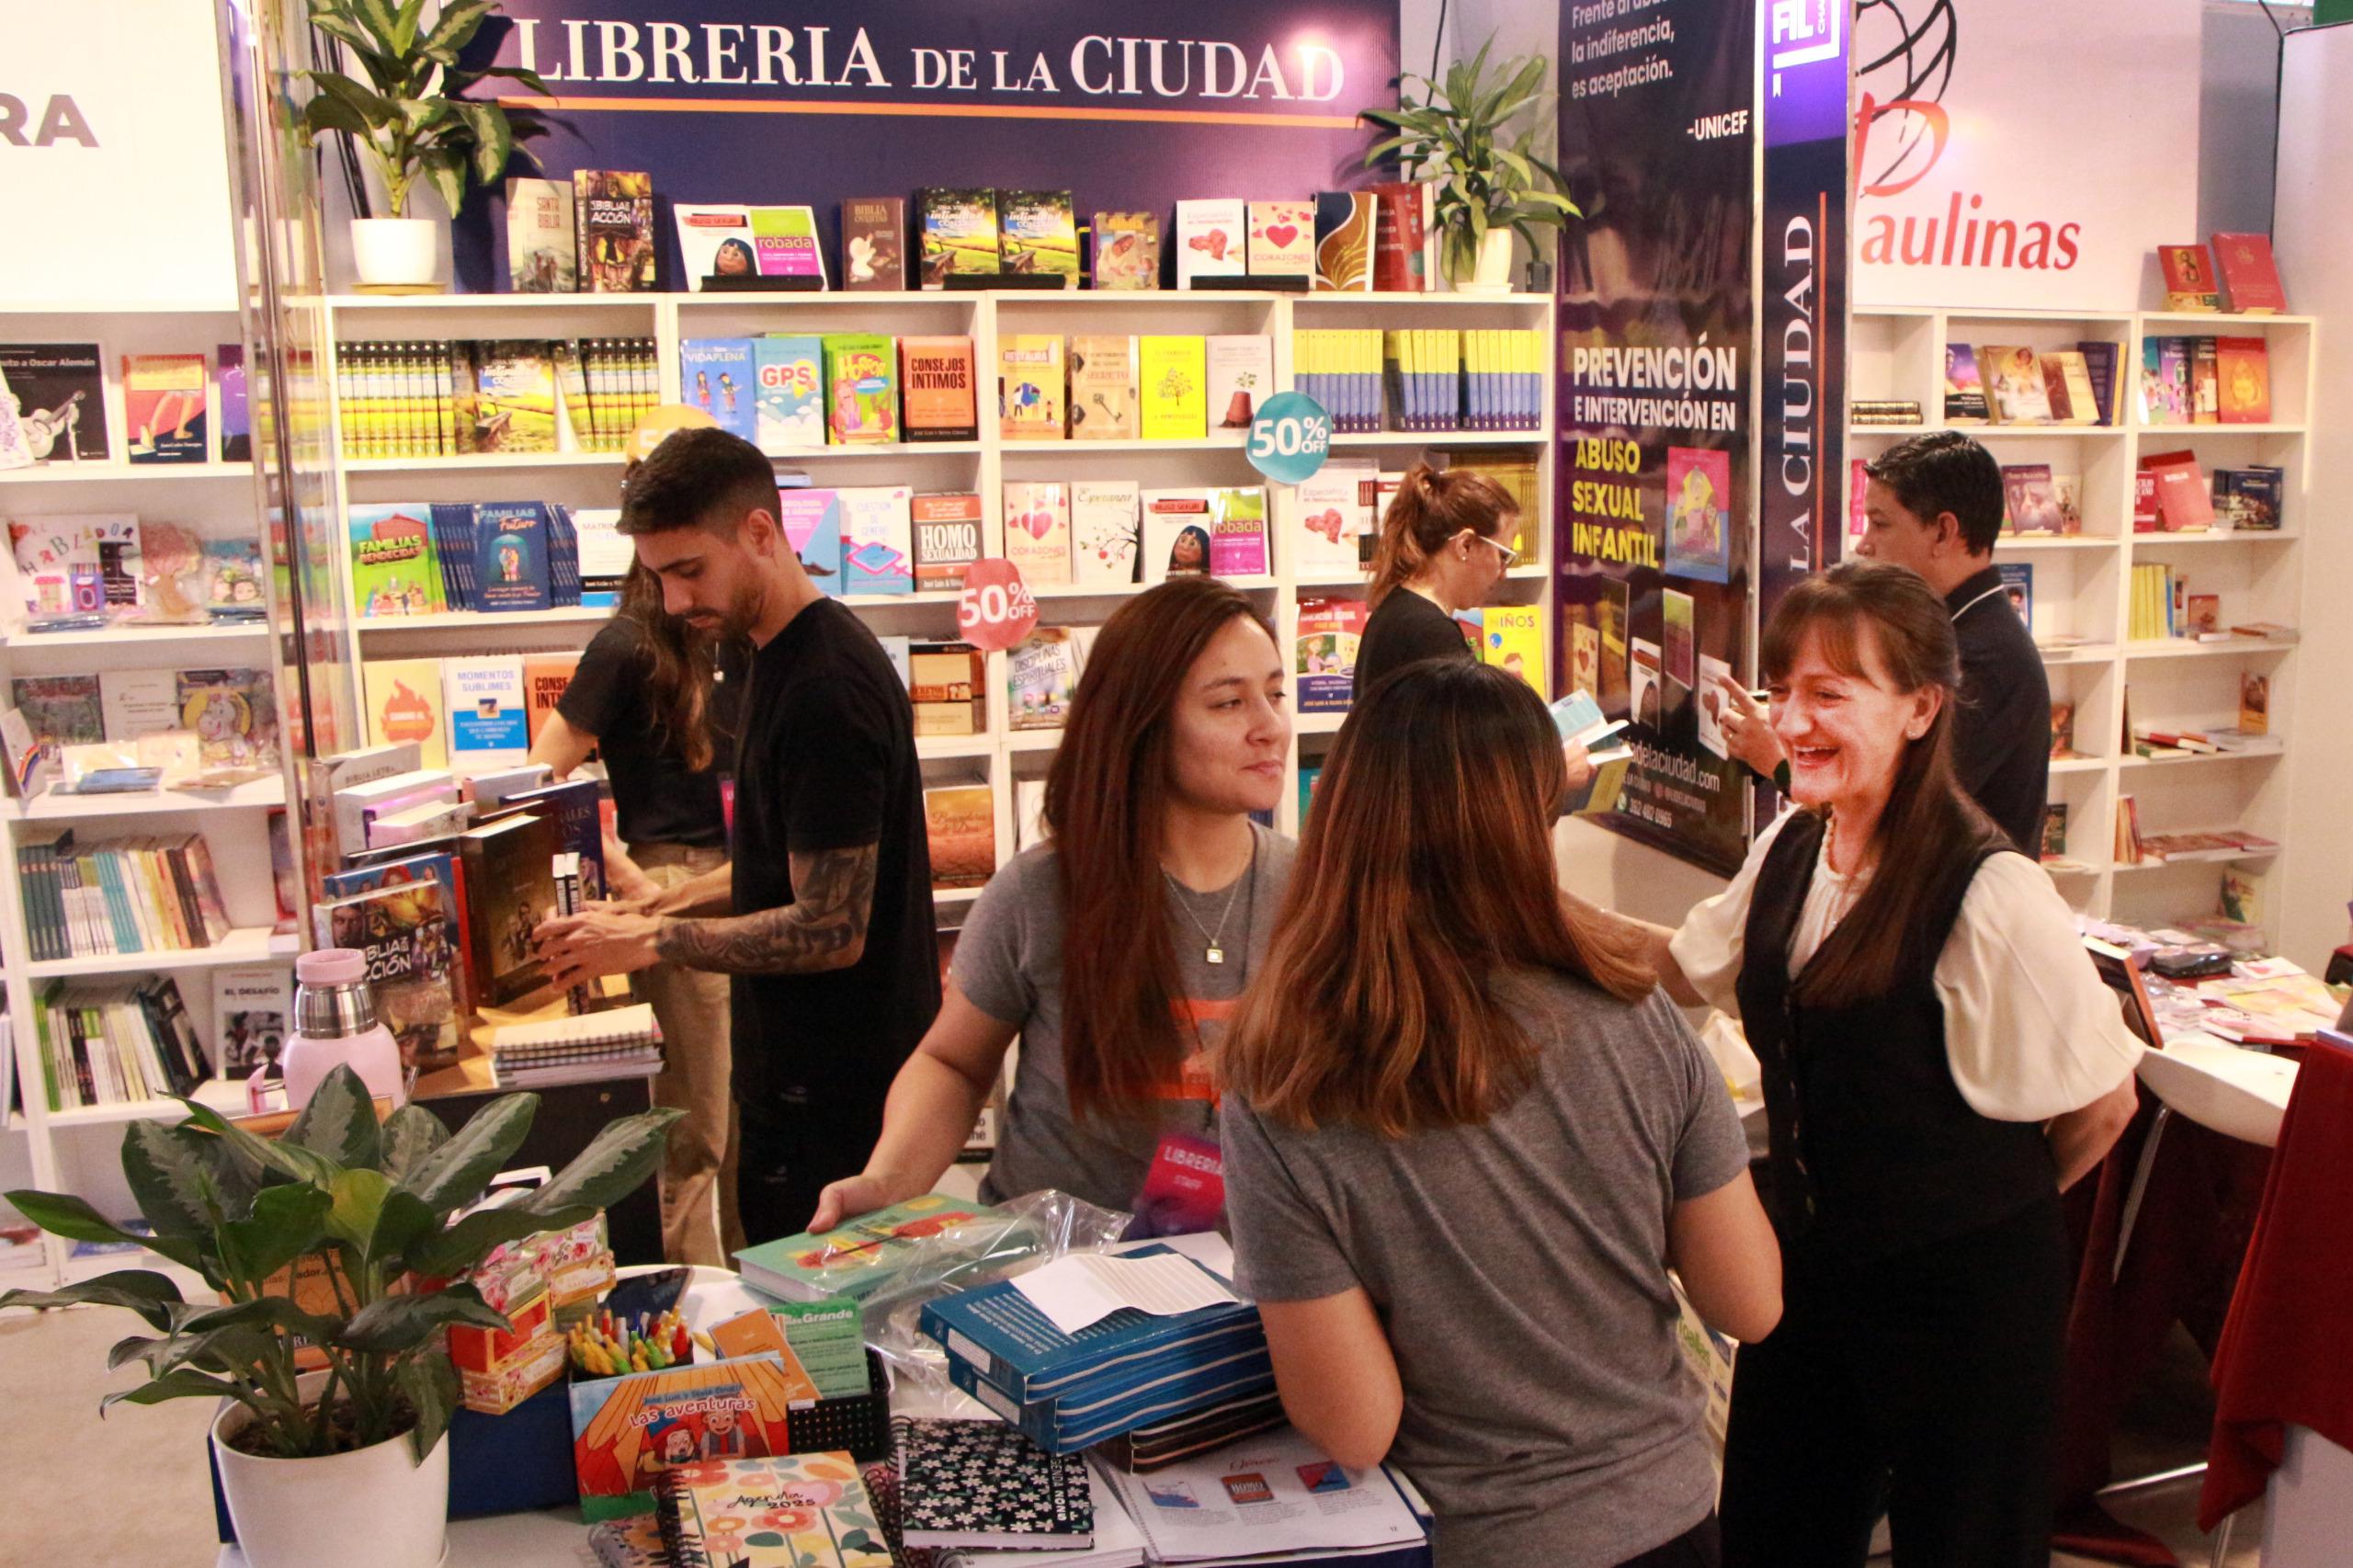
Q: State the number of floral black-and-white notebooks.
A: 1